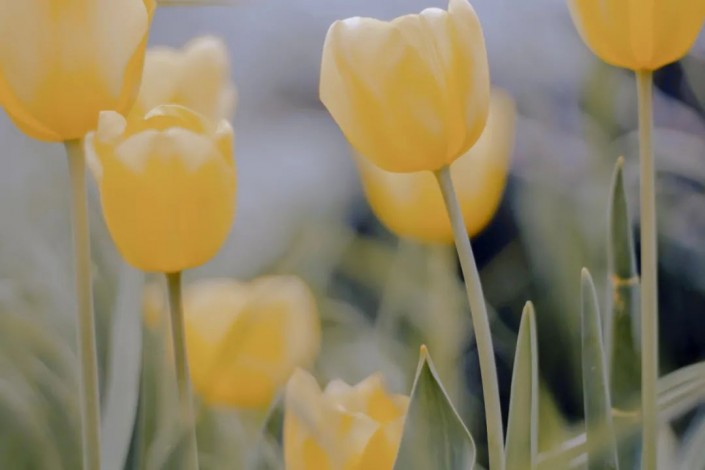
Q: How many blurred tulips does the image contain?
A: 3